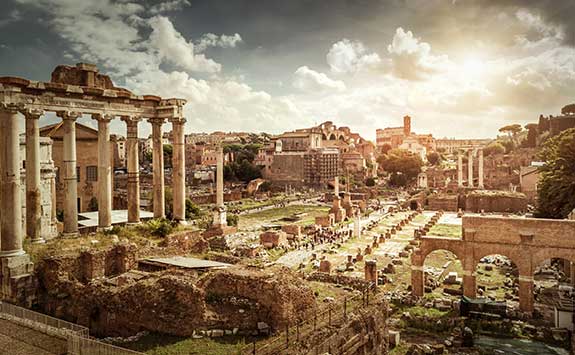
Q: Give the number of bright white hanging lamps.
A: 0